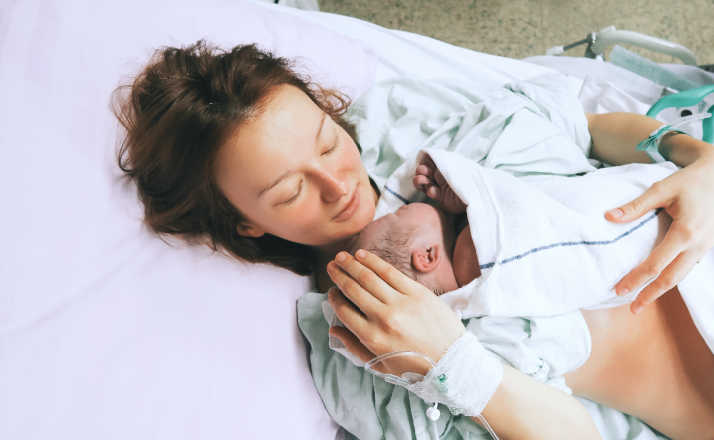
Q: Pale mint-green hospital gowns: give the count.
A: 1